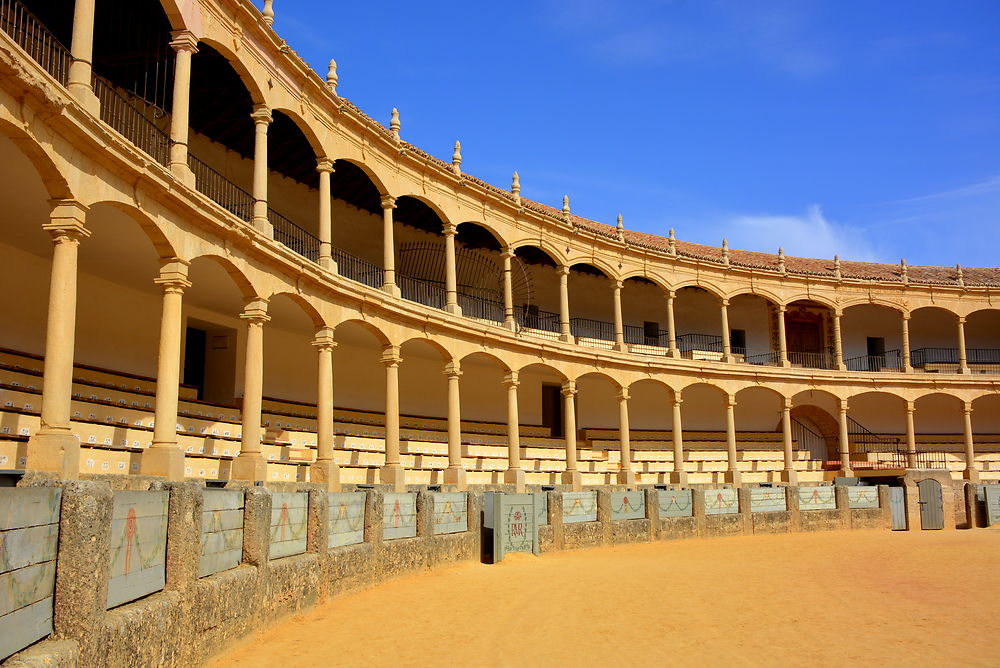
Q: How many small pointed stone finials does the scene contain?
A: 13